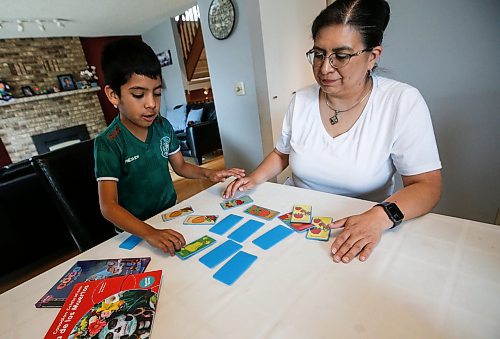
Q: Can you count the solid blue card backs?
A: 6